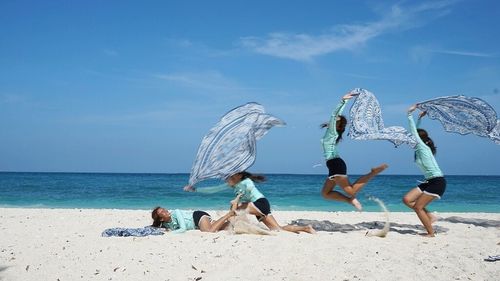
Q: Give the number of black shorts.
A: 4